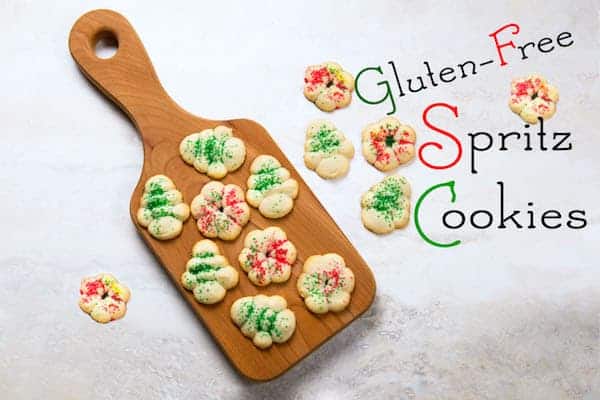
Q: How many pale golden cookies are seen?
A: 14